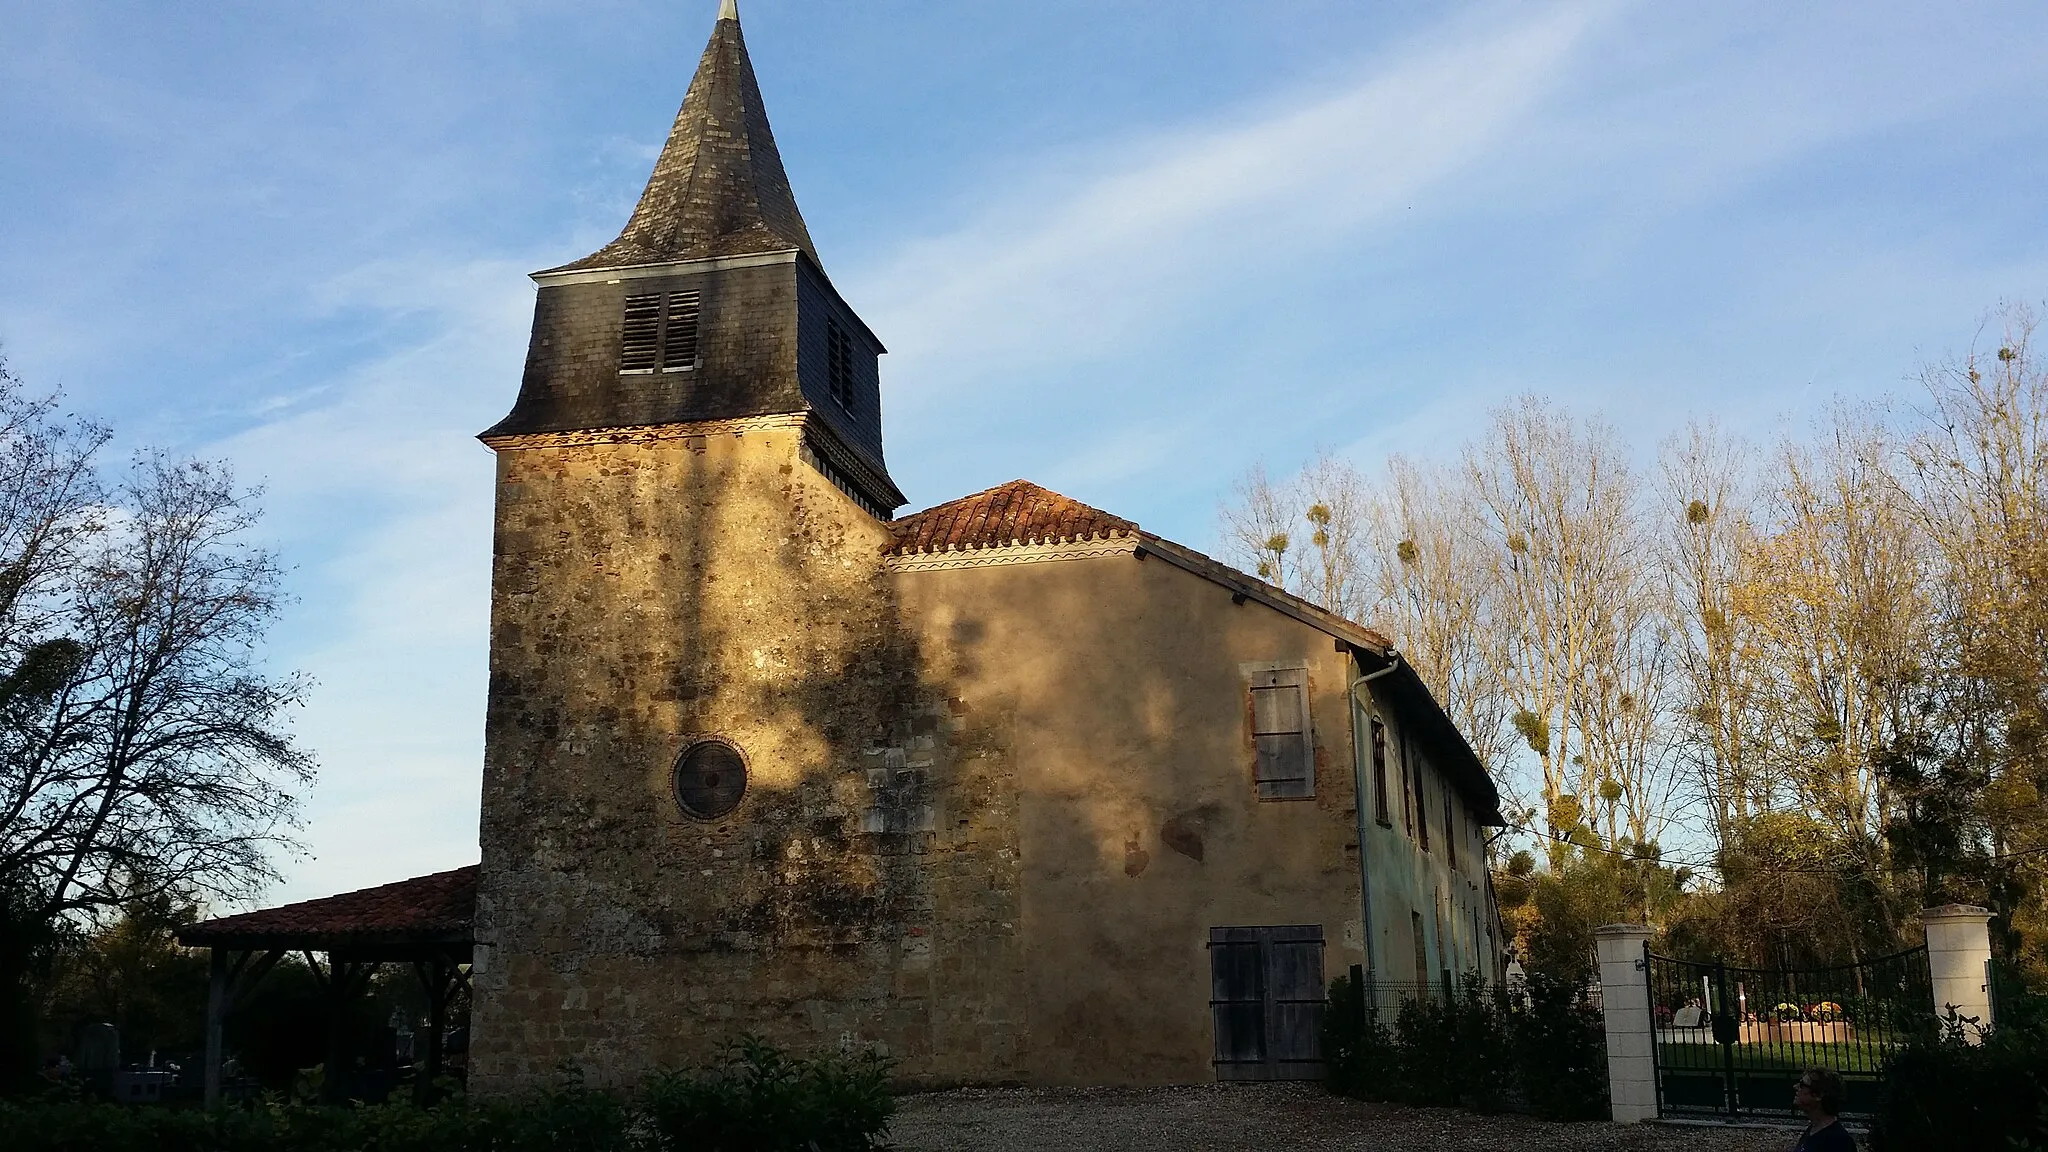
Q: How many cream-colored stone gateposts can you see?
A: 2